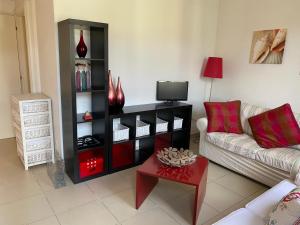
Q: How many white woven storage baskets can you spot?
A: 4